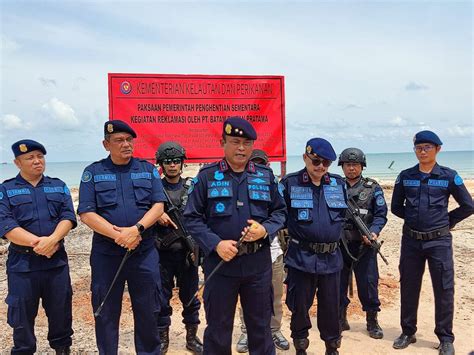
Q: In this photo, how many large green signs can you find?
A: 0